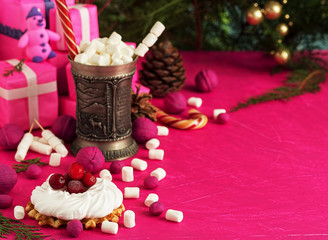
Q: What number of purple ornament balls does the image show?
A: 14